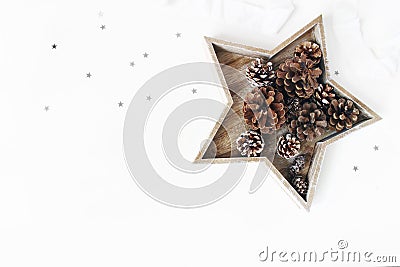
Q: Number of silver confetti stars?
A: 14